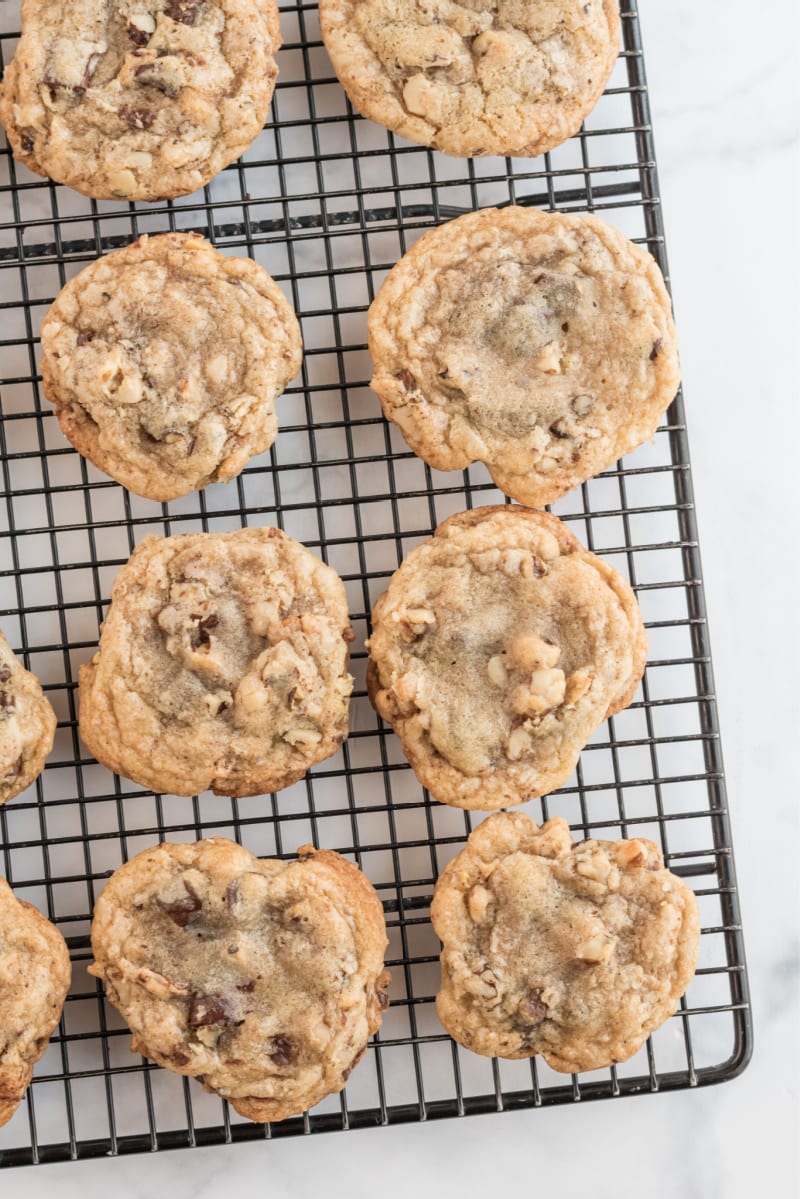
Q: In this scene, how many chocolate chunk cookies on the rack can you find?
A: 10